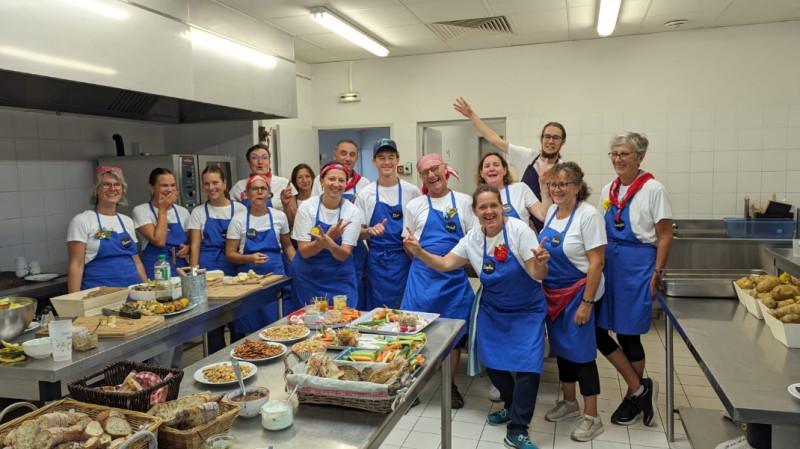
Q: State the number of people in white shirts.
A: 15